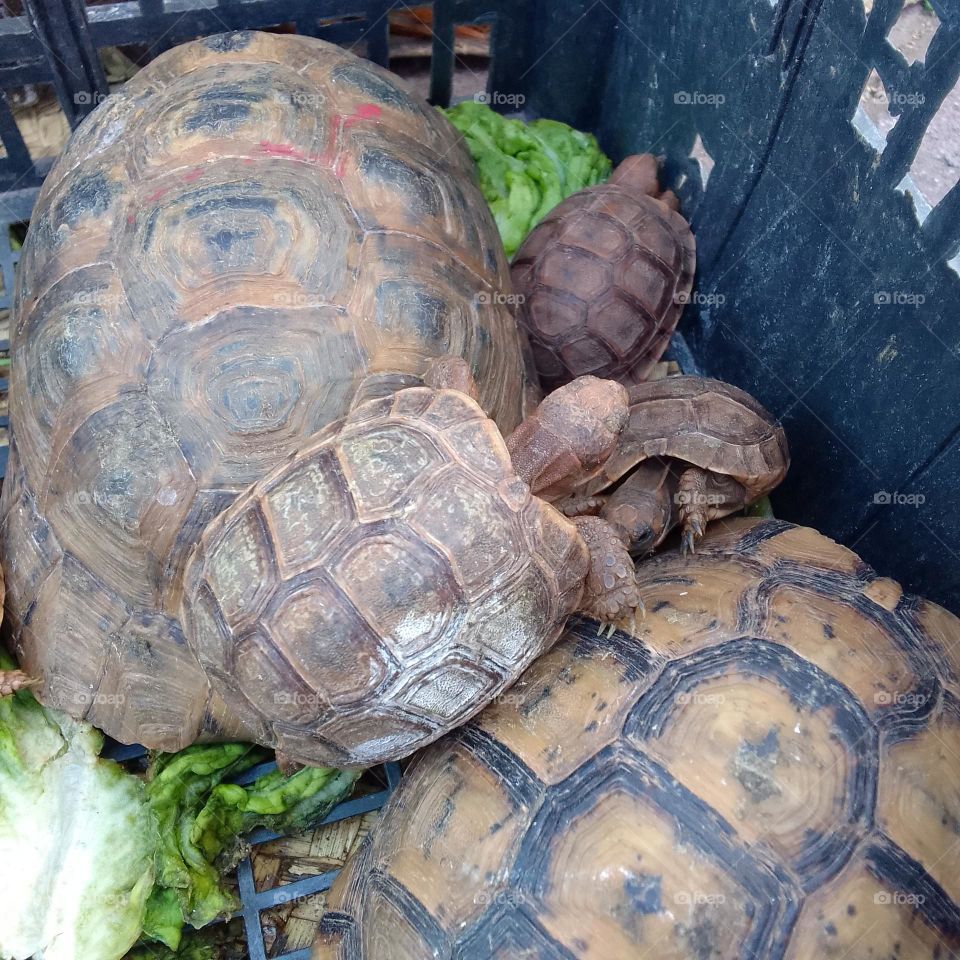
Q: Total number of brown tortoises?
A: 5